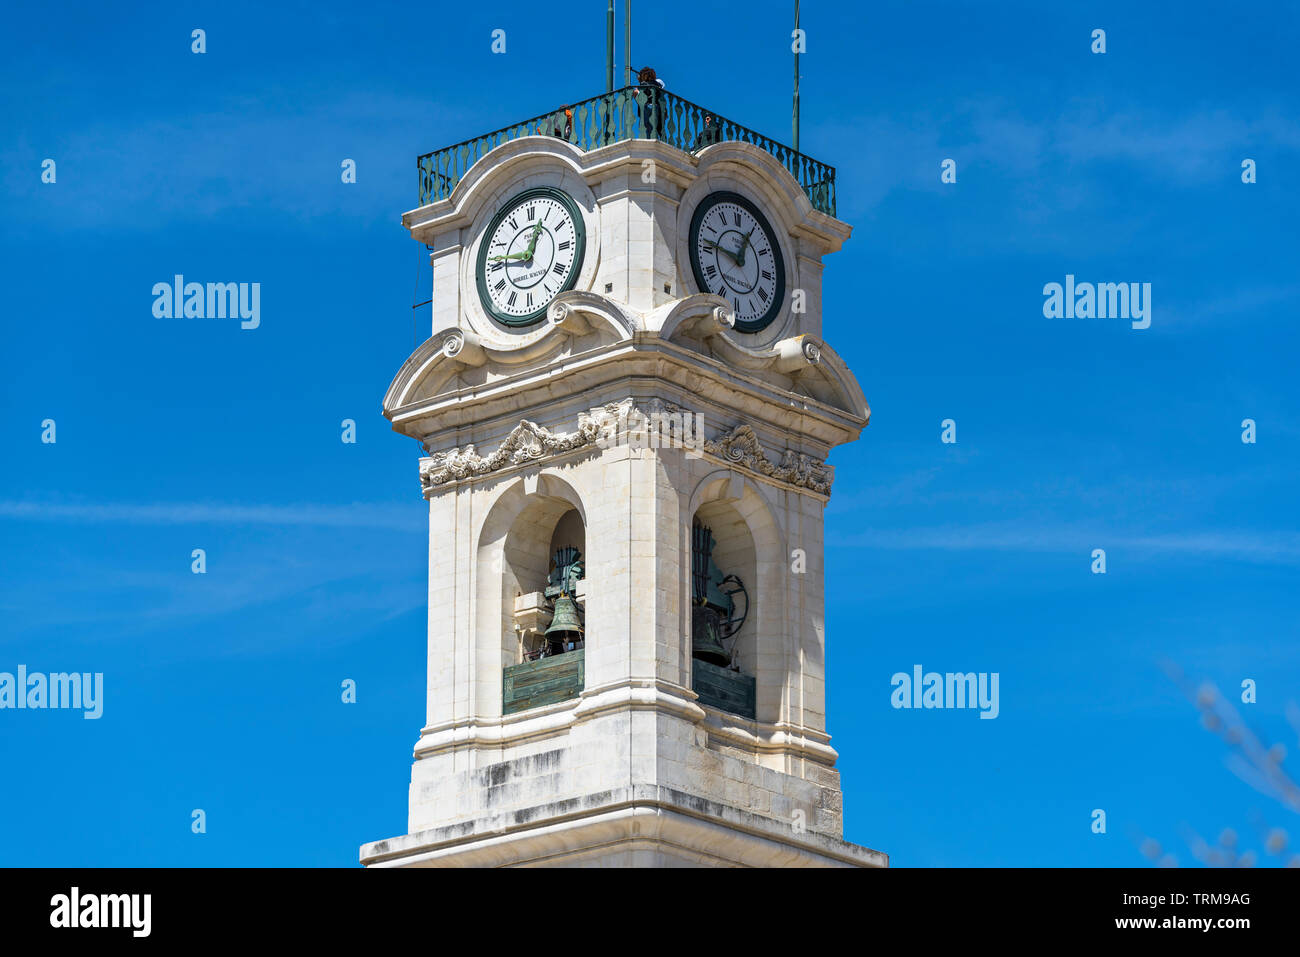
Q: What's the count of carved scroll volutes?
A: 4